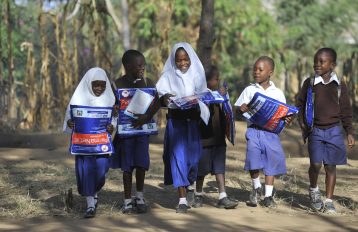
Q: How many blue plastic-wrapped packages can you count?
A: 6